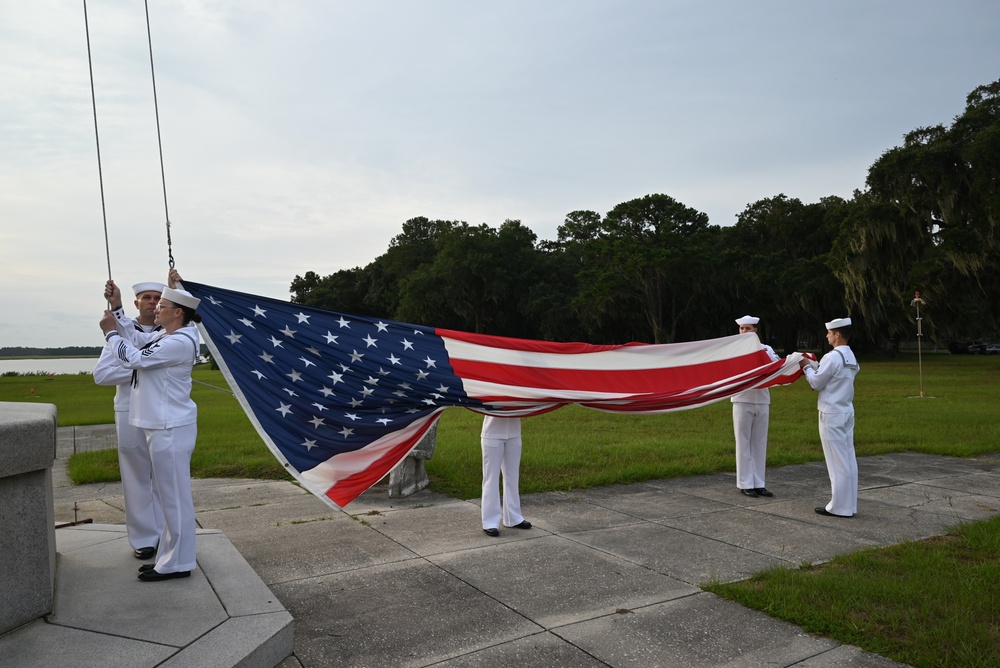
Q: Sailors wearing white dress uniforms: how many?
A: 5